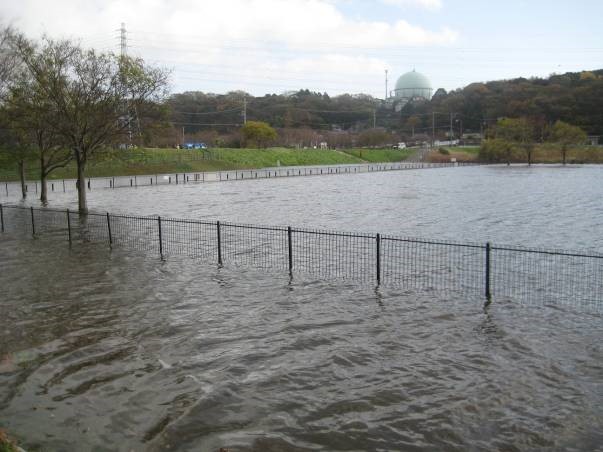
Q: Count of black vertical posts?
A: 9